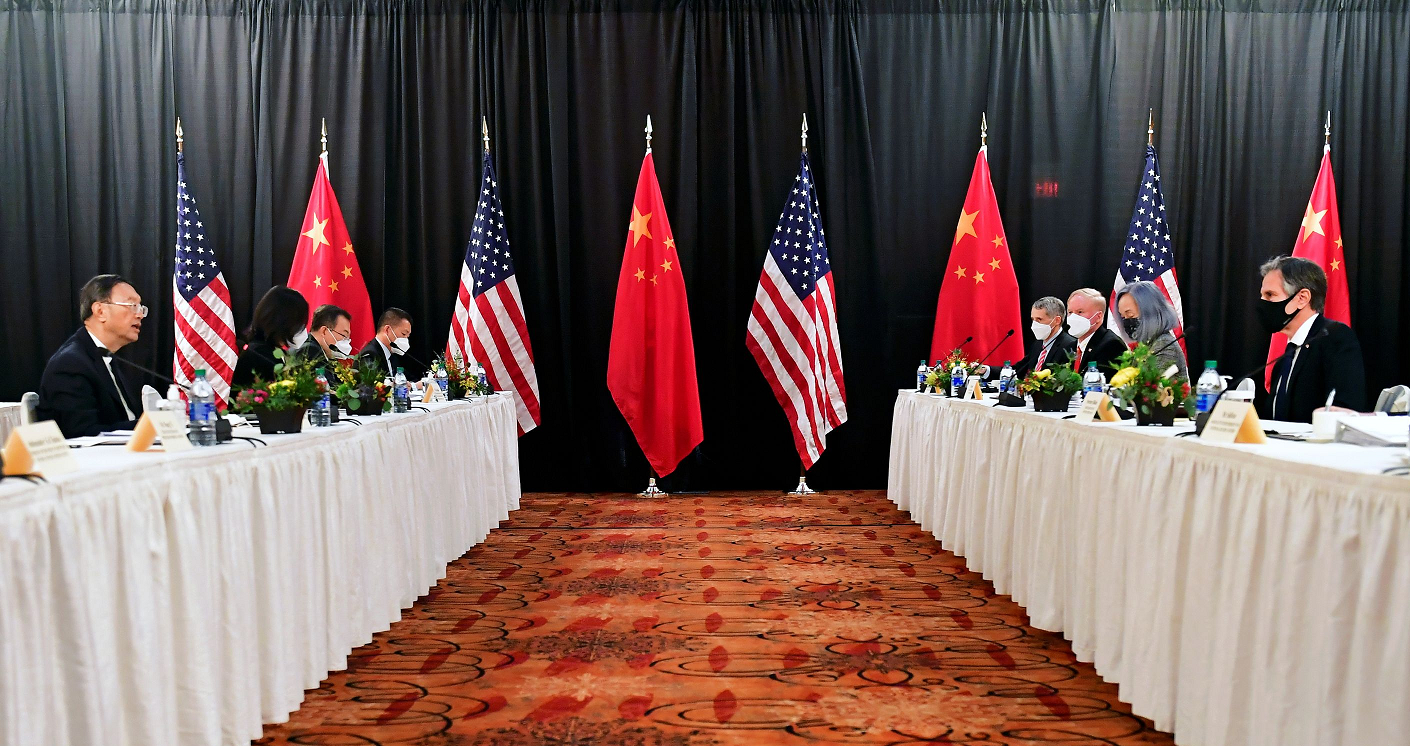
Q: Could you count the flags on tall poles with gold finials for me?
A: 8